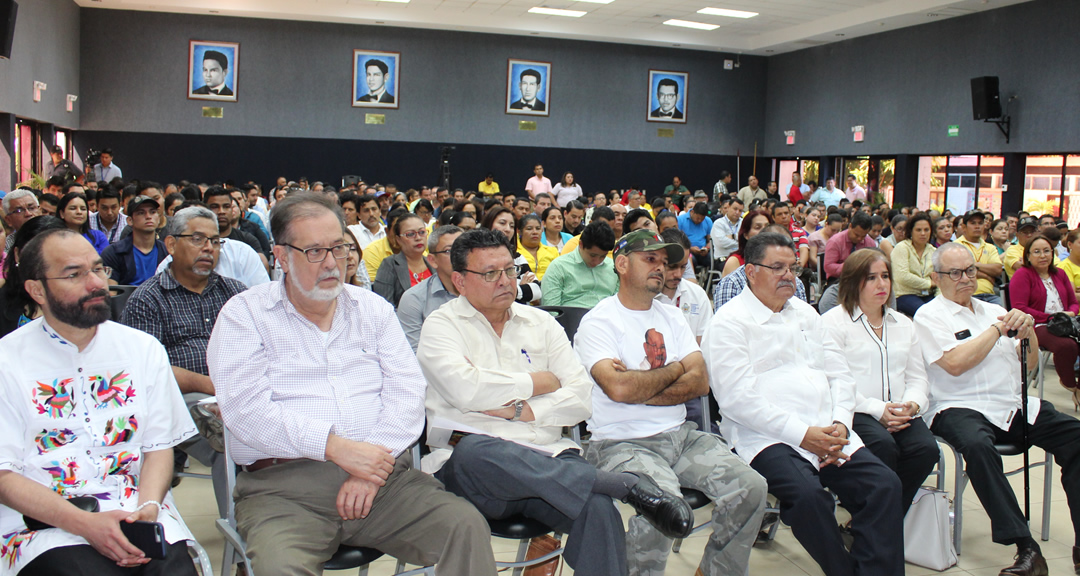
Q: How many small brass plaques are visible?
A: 4